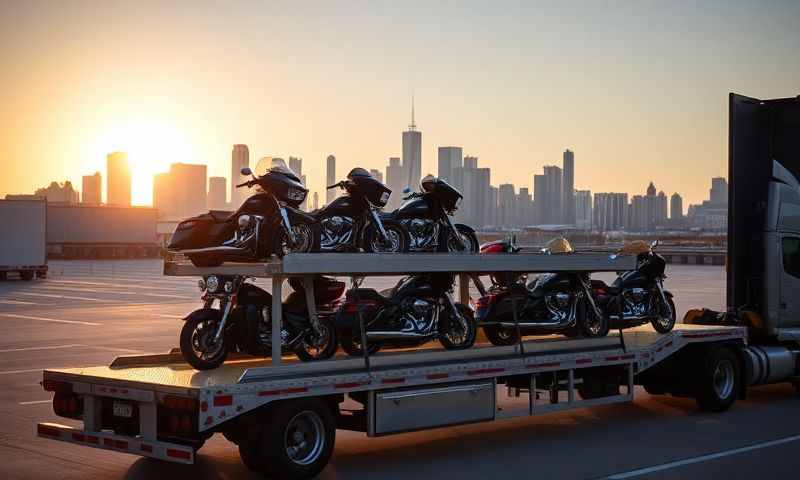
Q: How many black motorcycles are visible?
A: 7